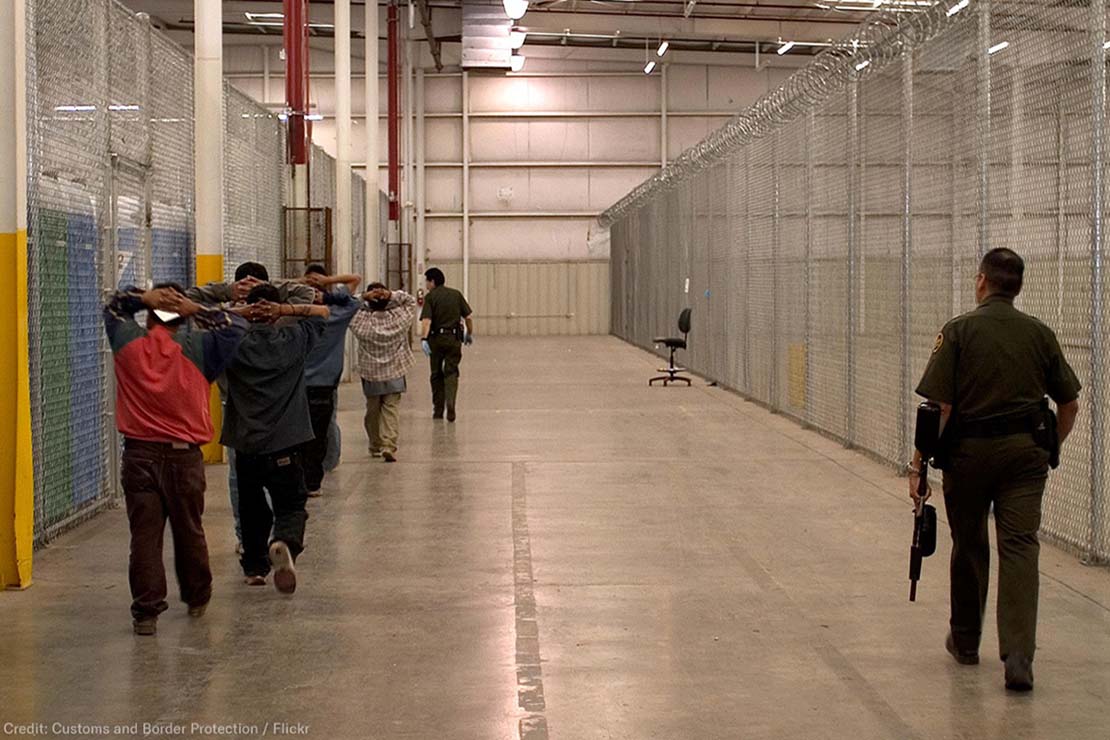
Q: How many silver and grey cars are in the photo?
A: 0